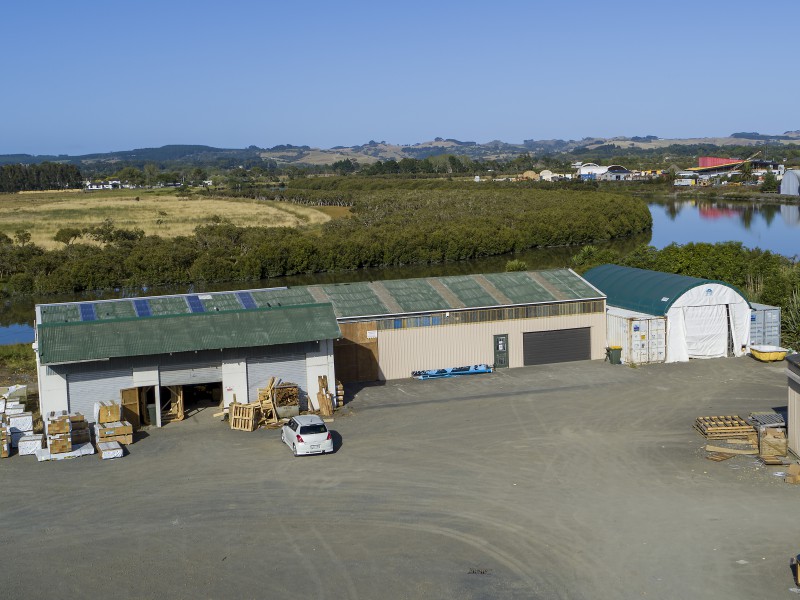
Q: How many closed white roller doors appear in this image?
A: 2